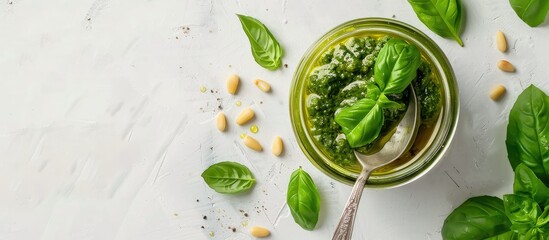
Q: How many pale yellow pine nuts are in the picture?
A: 10